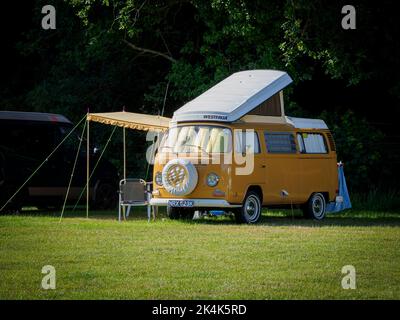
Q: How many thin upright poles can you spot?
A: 2